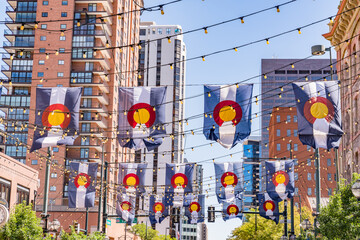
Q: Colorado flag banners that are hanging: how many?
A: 14